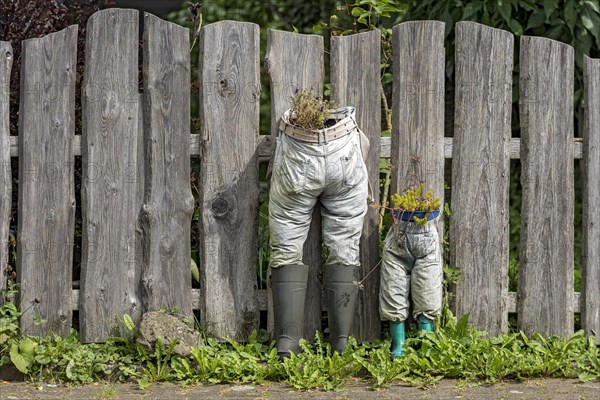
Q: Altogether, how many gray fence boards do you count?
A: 11